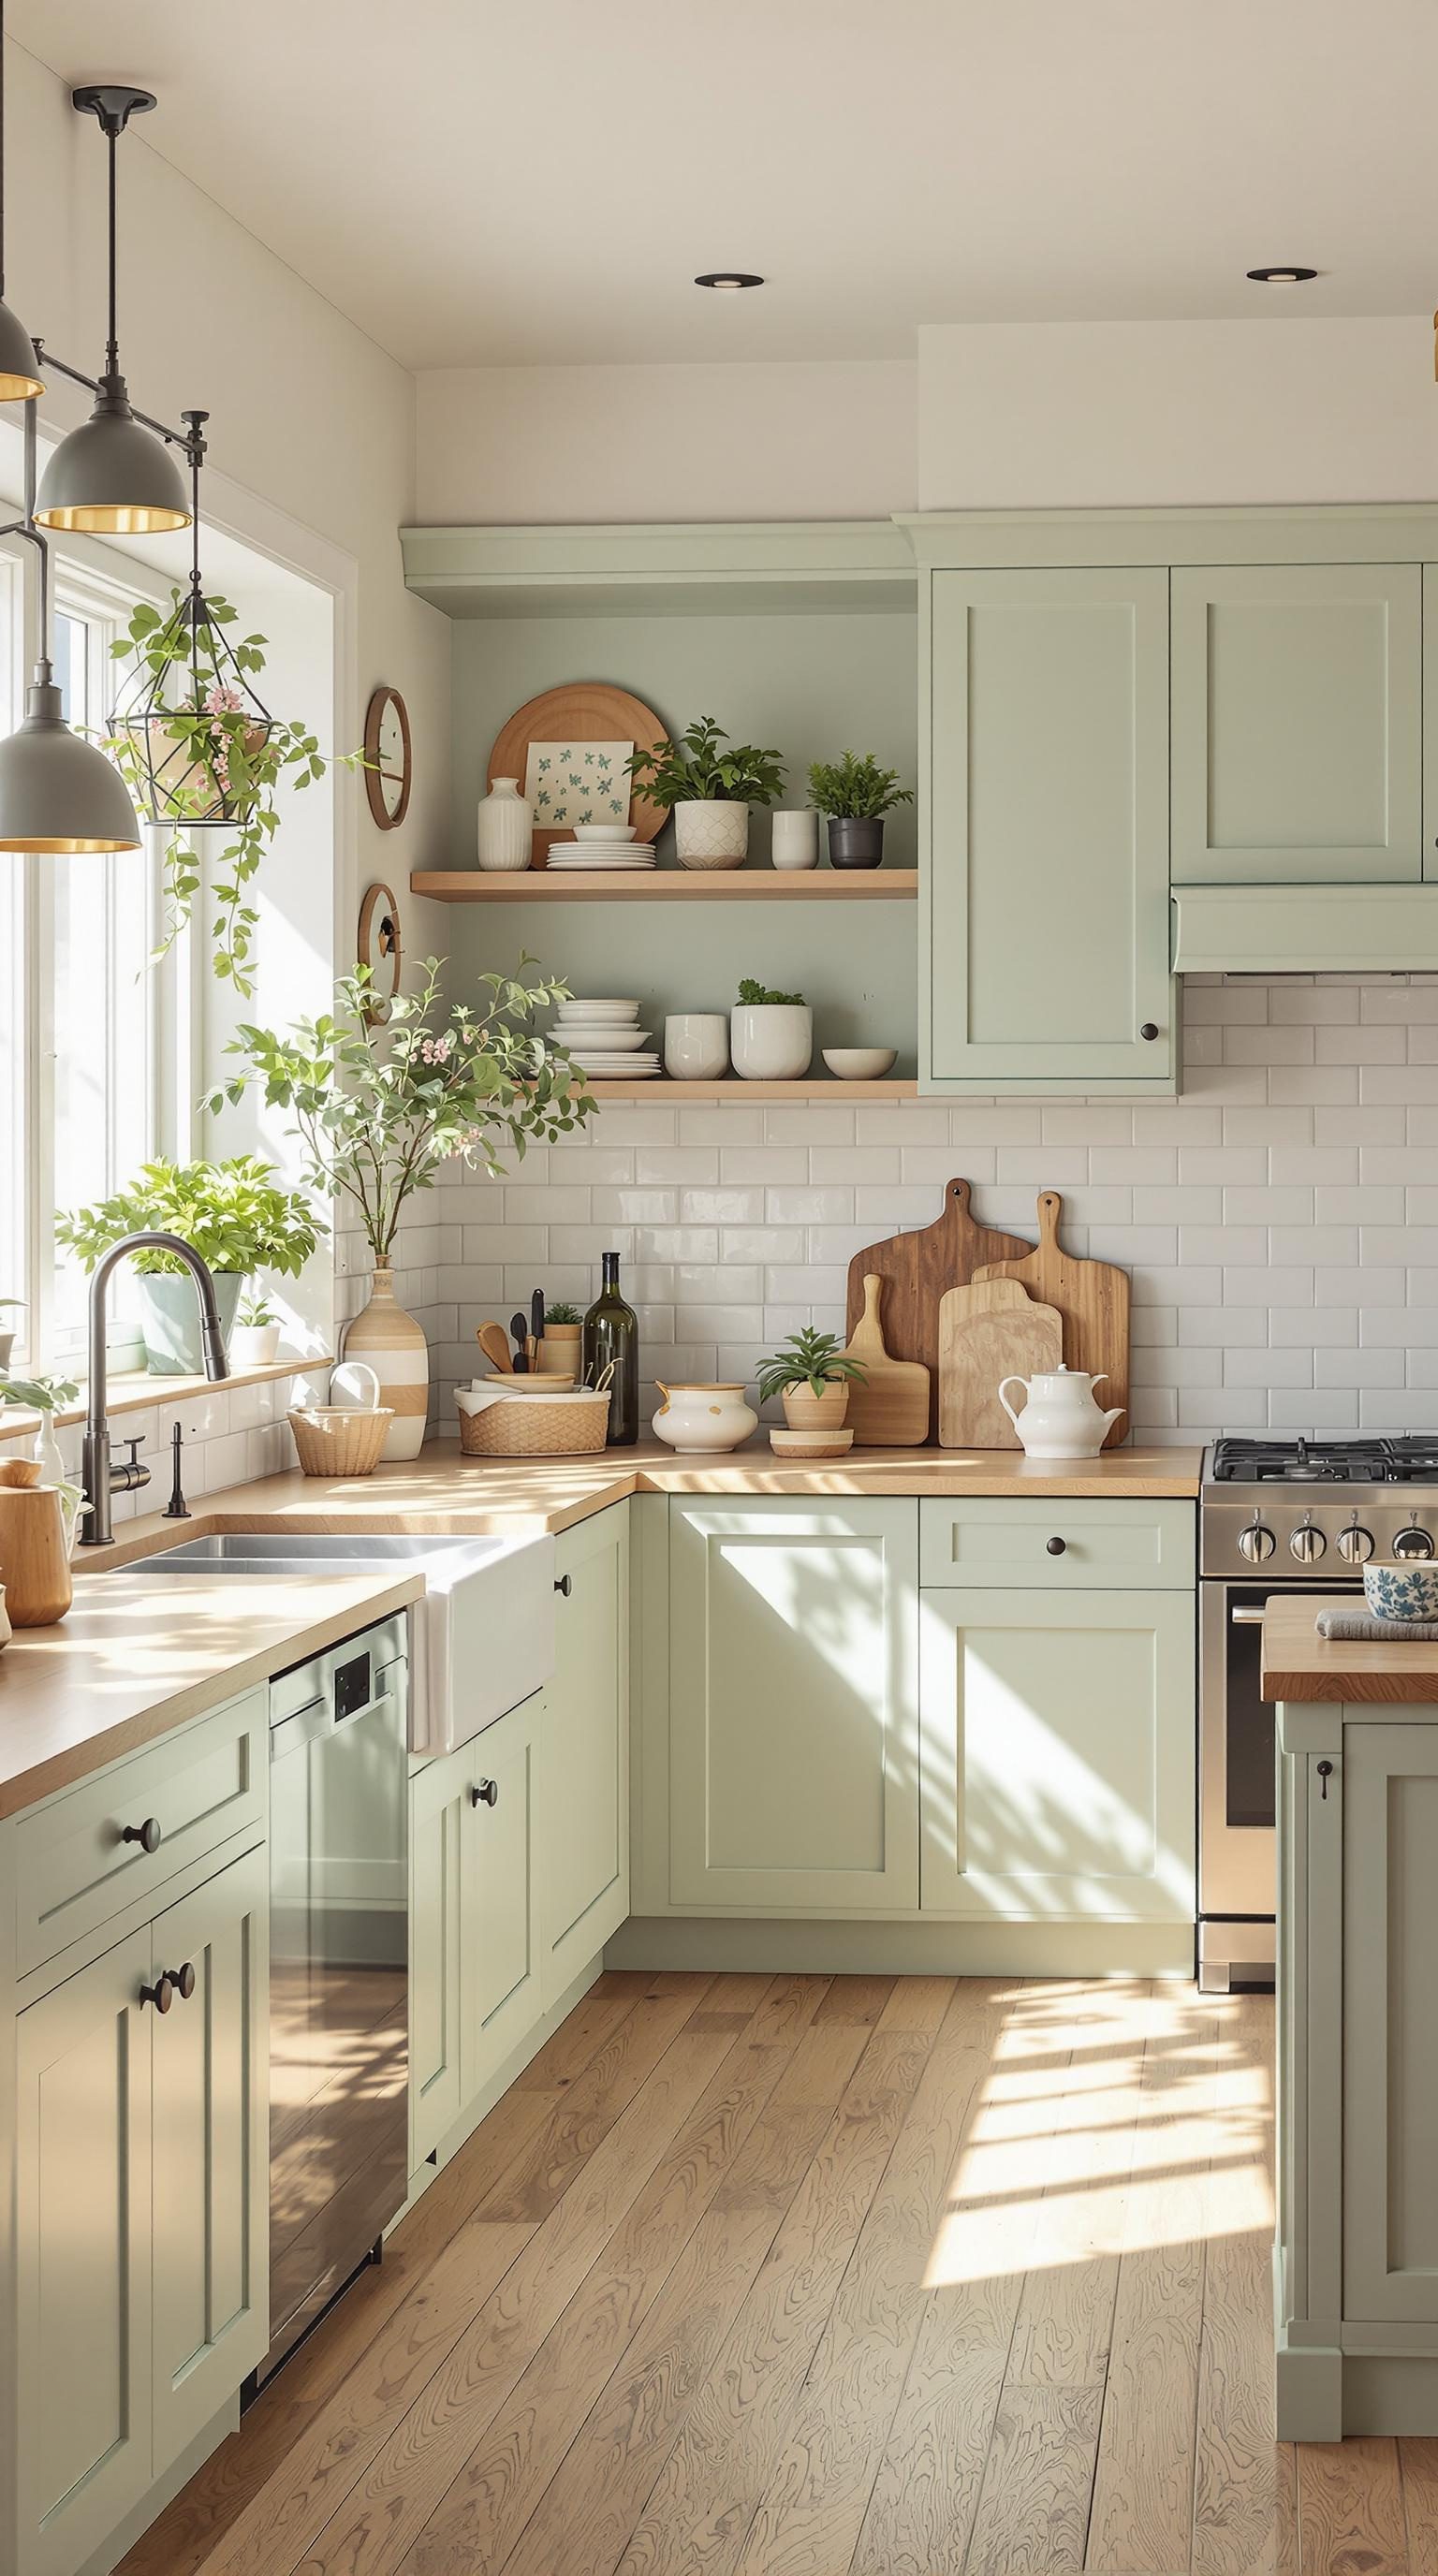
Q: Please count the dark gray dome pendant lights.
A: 3